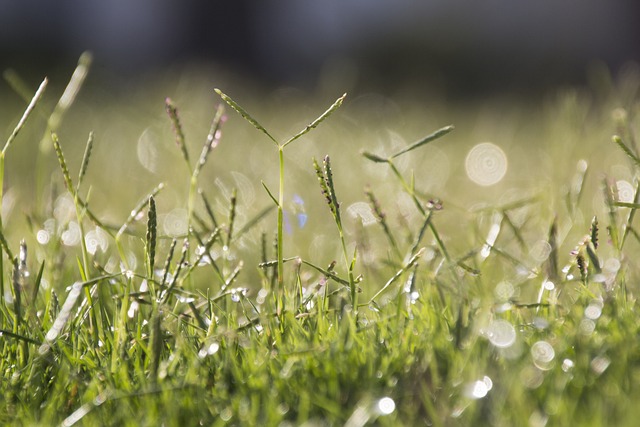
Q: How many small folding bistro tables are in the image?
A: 0